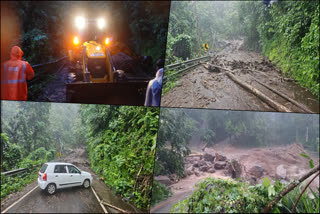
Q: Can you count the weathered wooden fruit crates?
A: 0